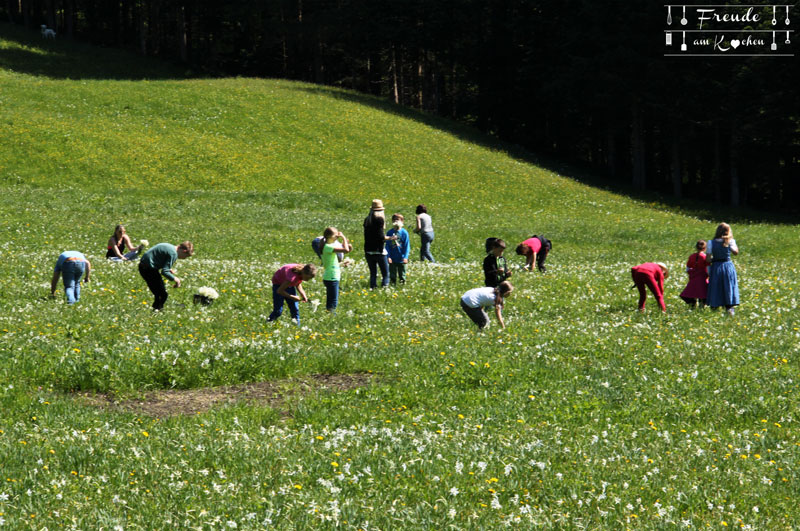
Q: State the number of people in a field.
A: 15